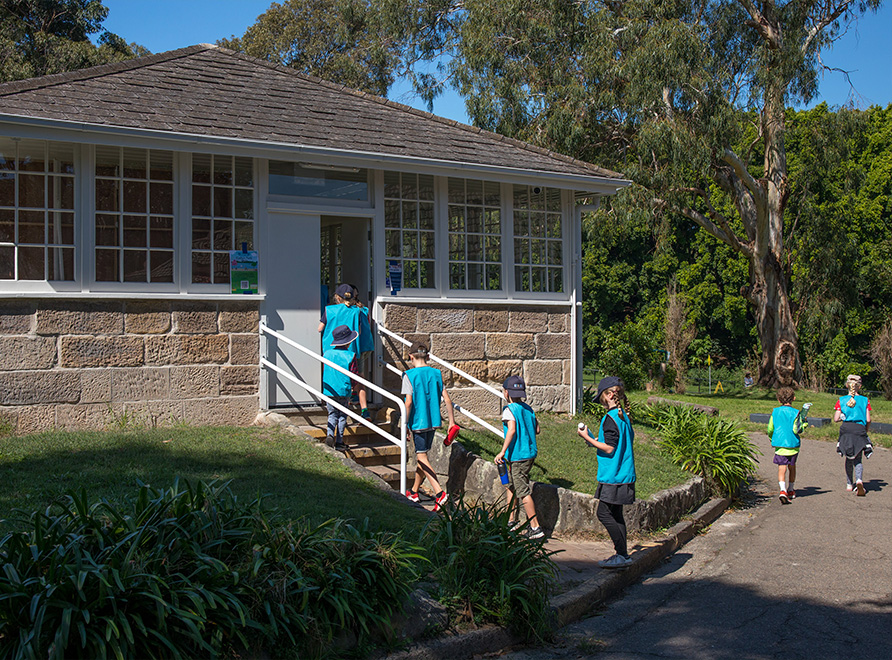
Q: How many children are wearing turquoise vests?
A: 8